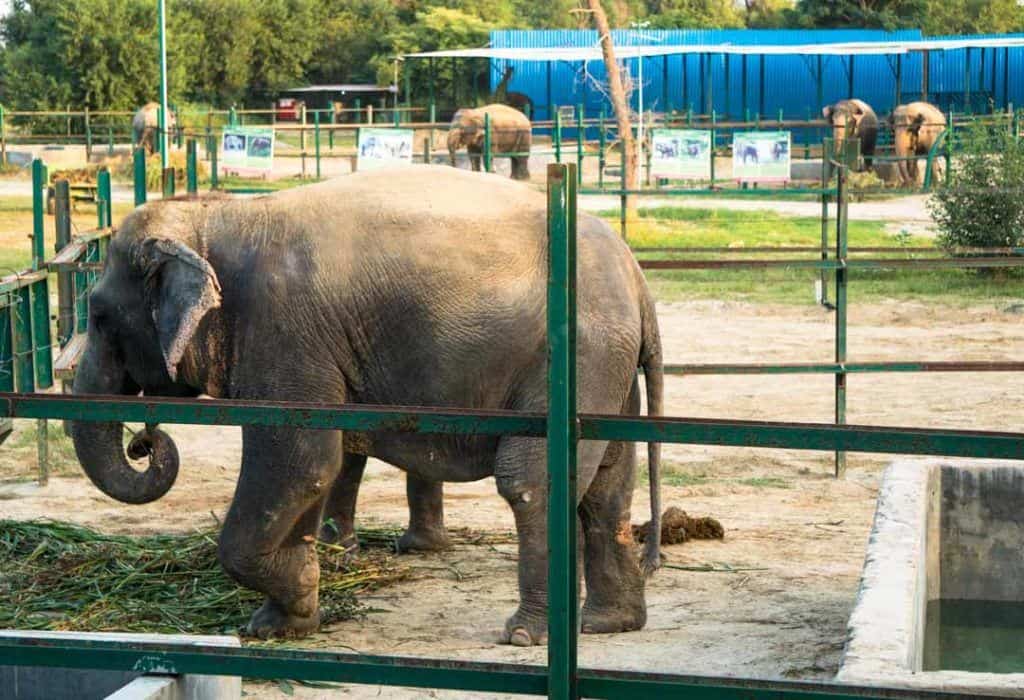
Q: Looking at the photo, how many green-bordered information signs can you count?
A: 4